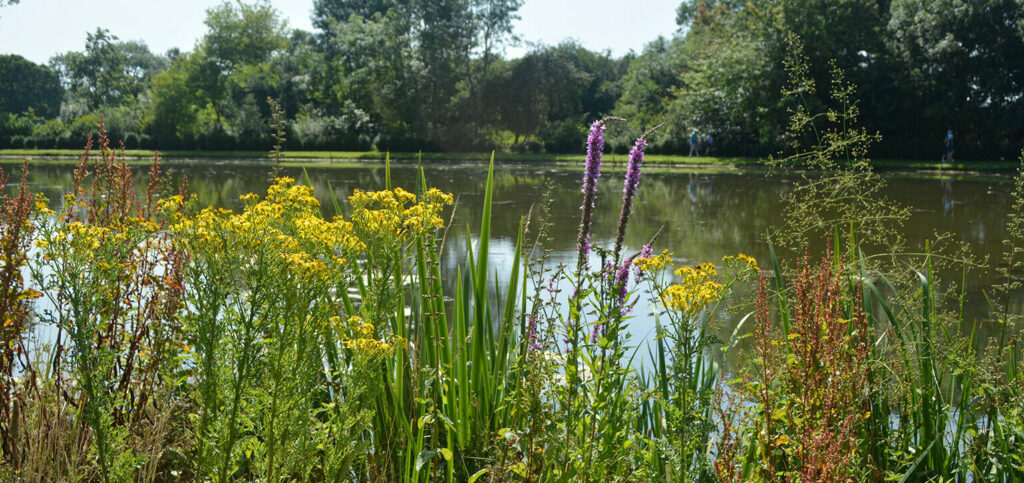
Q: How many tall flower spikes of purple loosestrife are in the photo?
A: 2